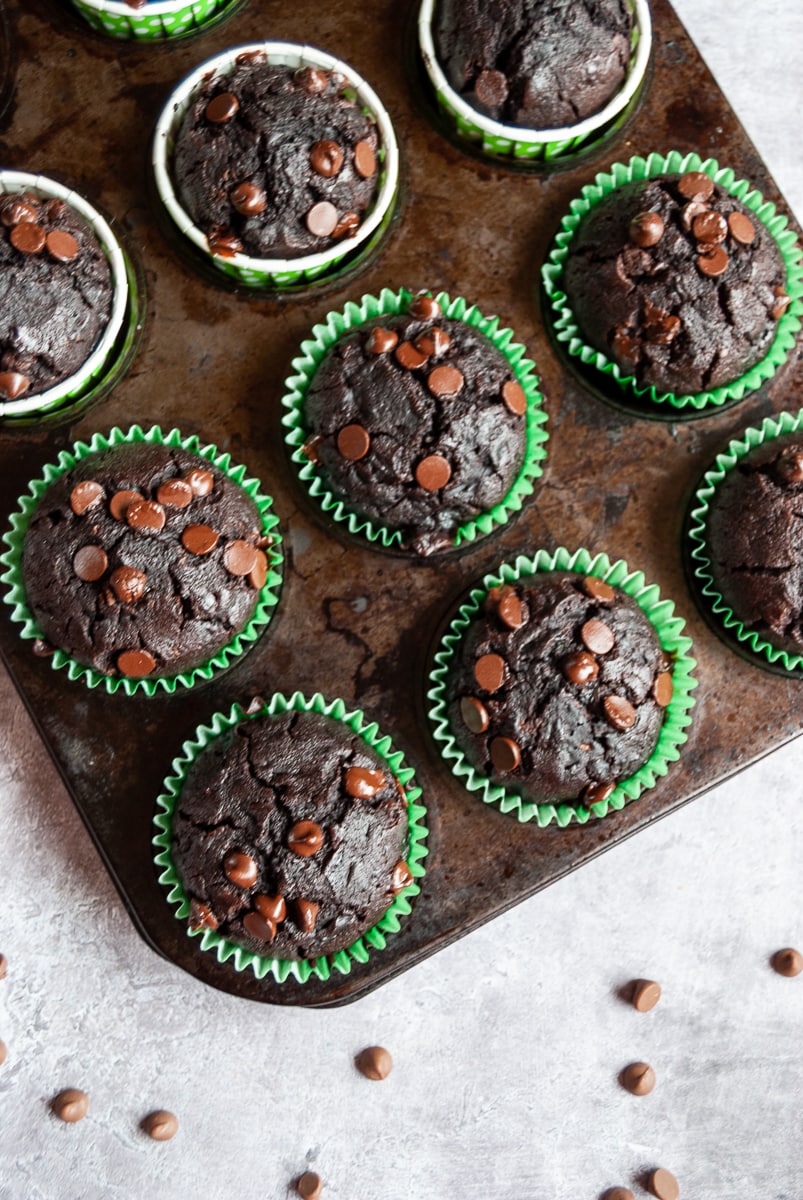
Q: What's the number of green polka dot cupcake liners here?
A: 4